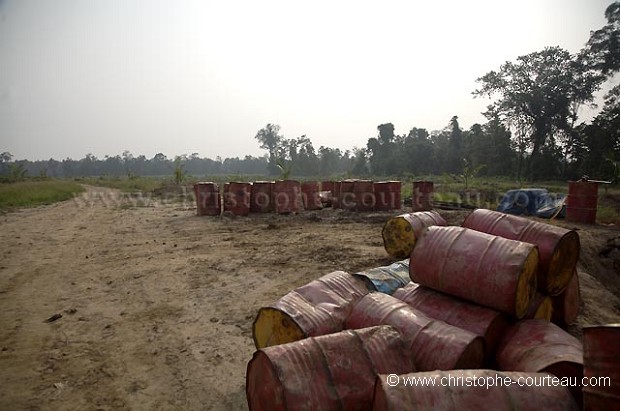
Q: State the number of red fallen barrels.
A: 11